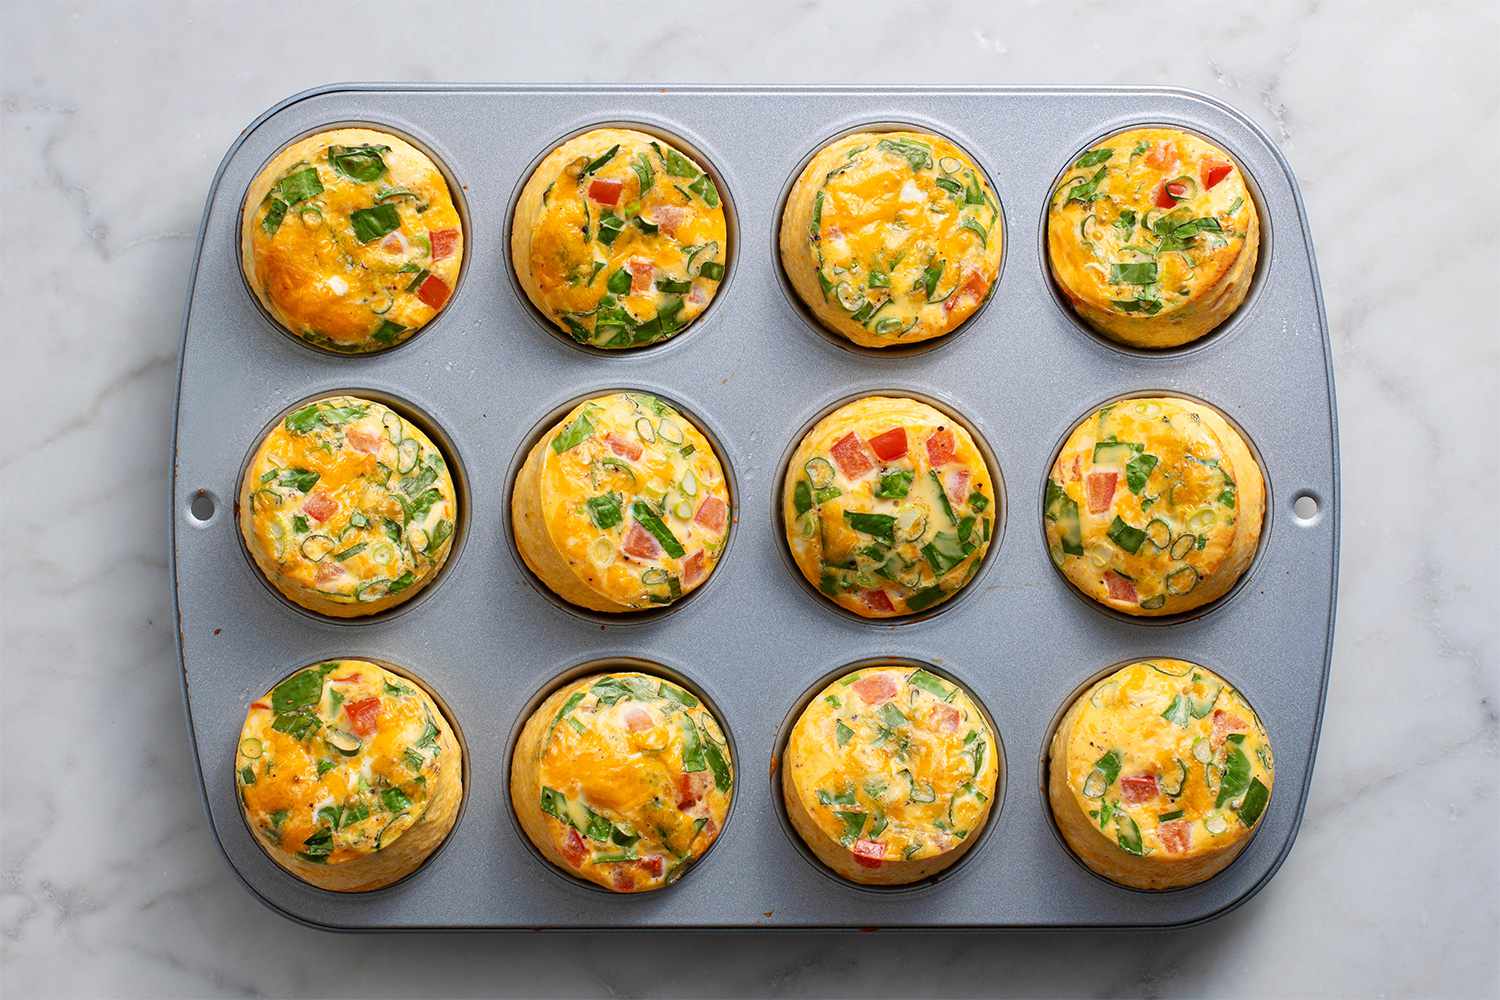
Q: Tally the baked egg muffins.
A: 12